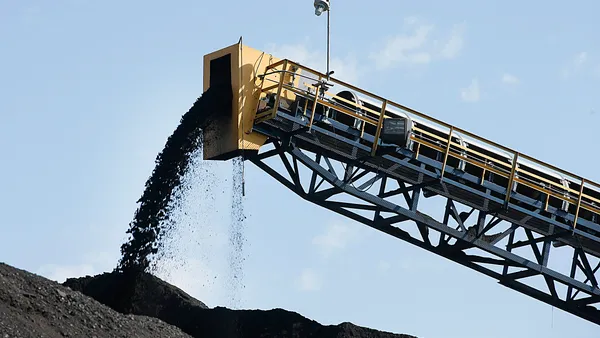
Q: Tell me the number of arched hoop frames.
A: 5